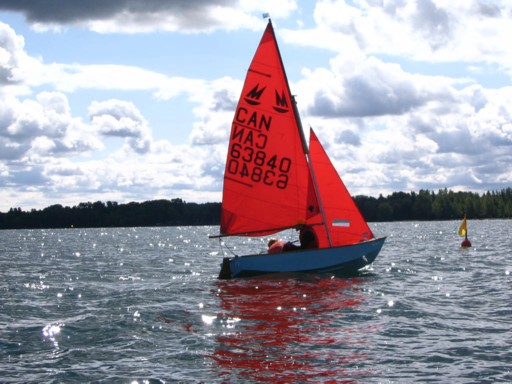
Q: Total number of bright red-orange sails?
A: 2